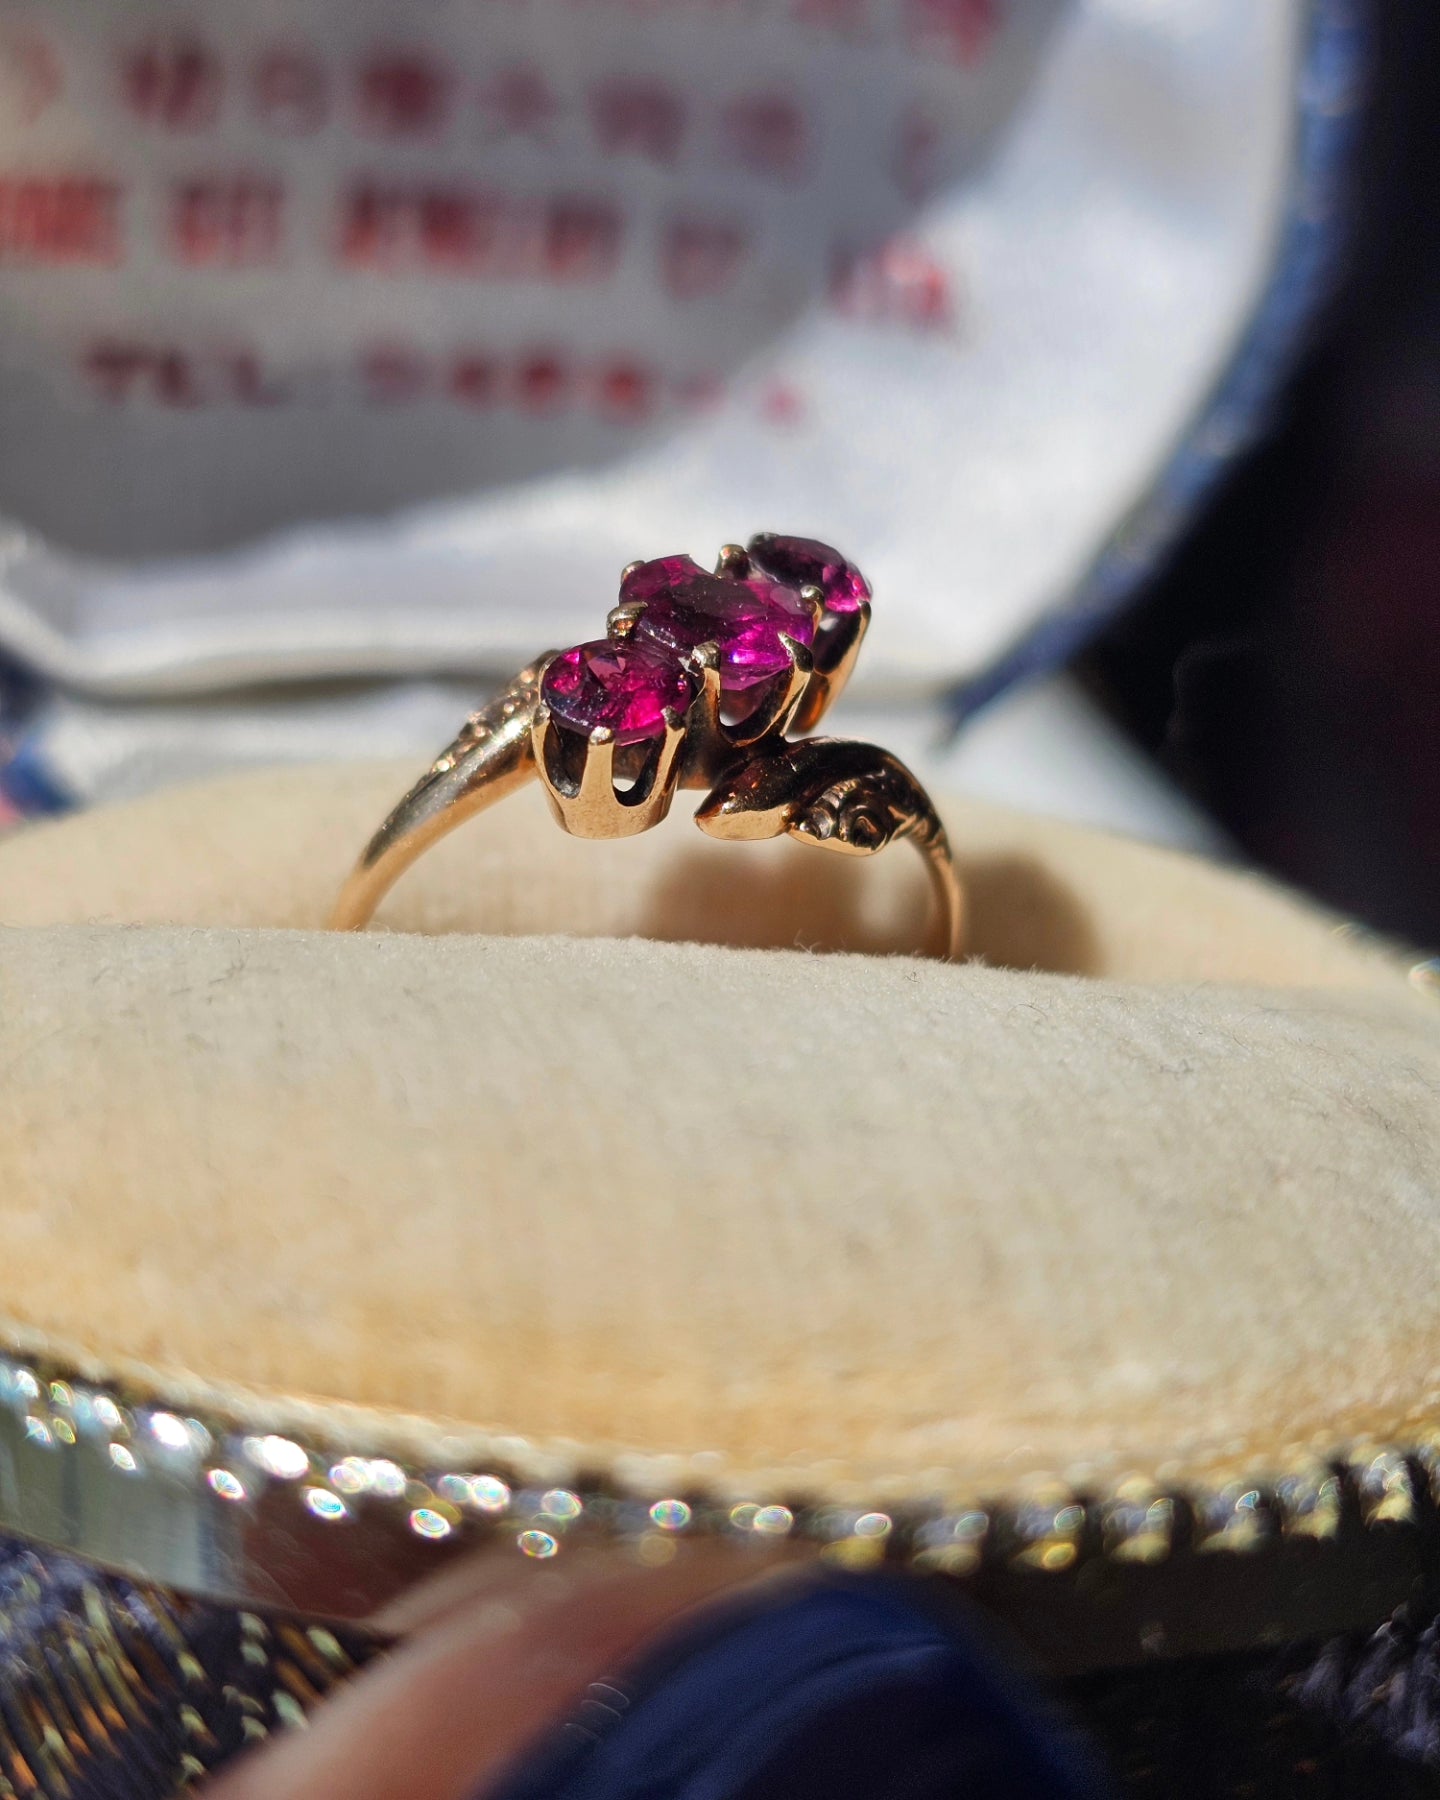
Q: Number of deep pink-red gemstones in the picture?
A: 3